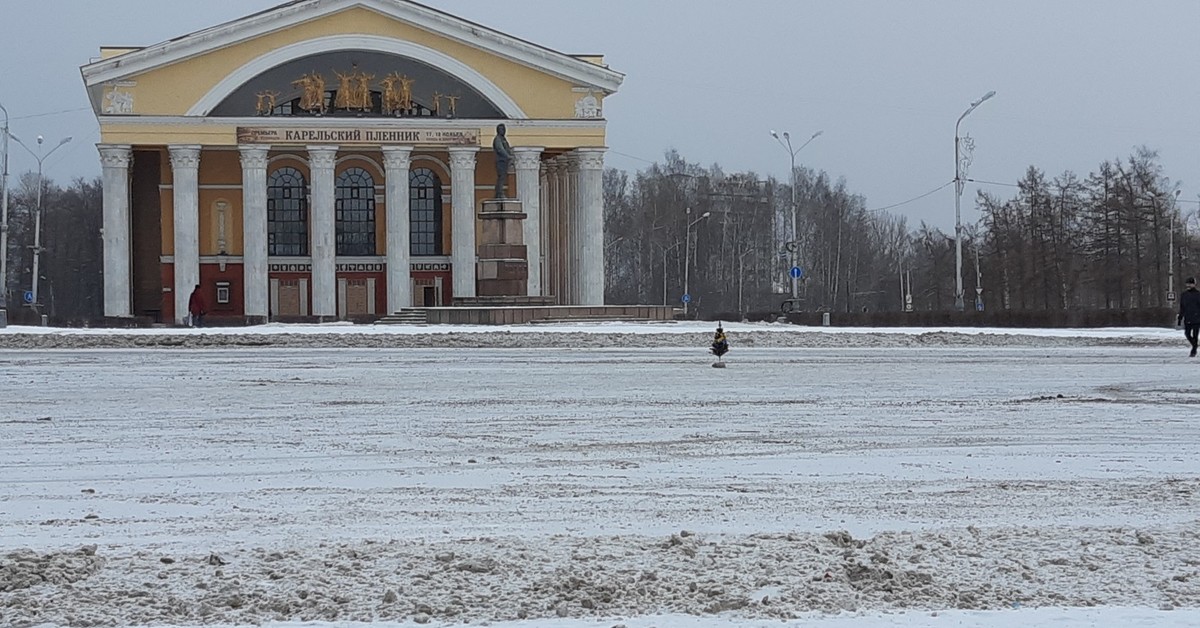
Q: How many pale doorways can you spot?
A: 3